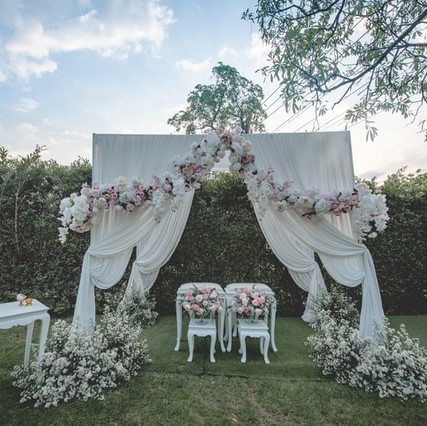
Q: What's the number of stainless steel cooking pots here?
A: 0